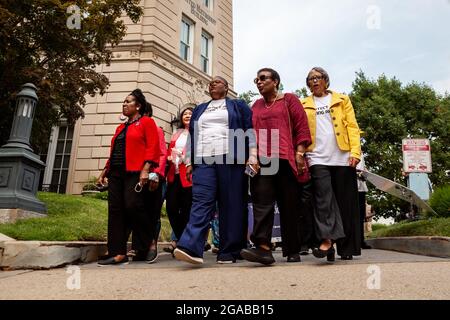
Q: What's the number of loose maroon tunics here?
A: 1